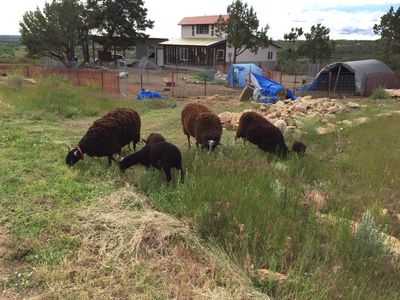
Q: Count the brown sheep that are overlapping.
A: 2